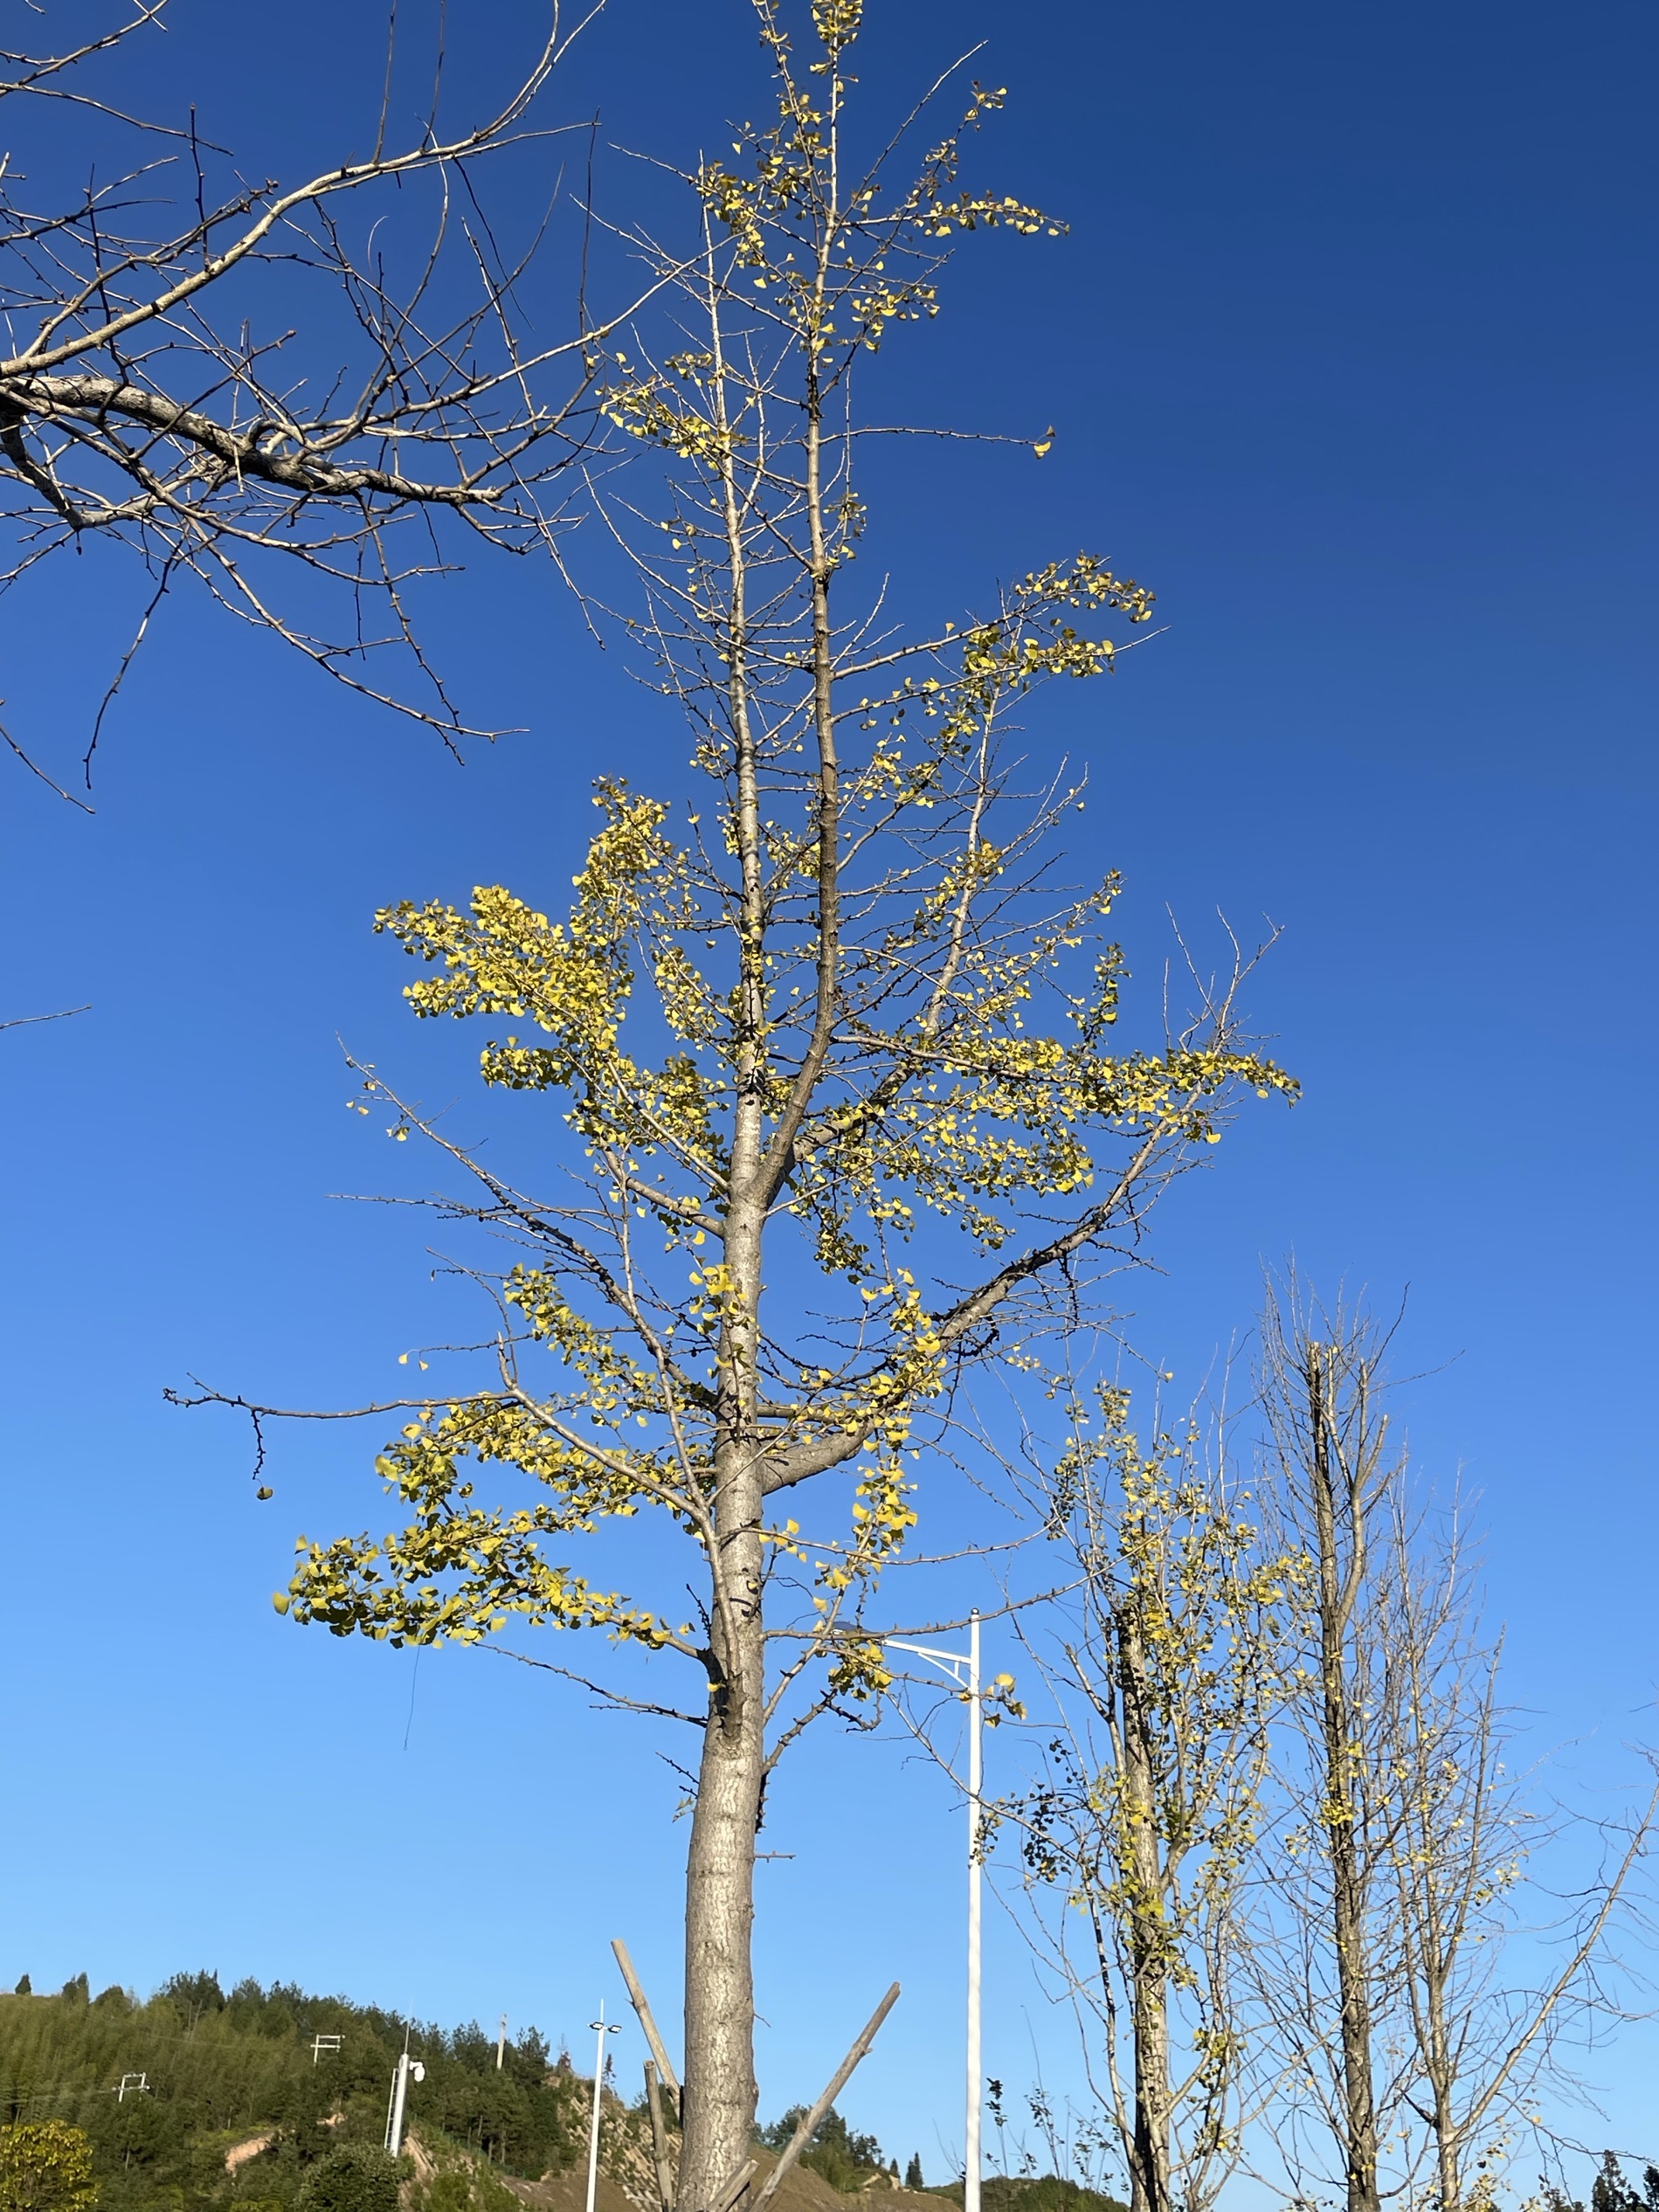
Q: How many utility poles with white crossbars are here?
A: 2